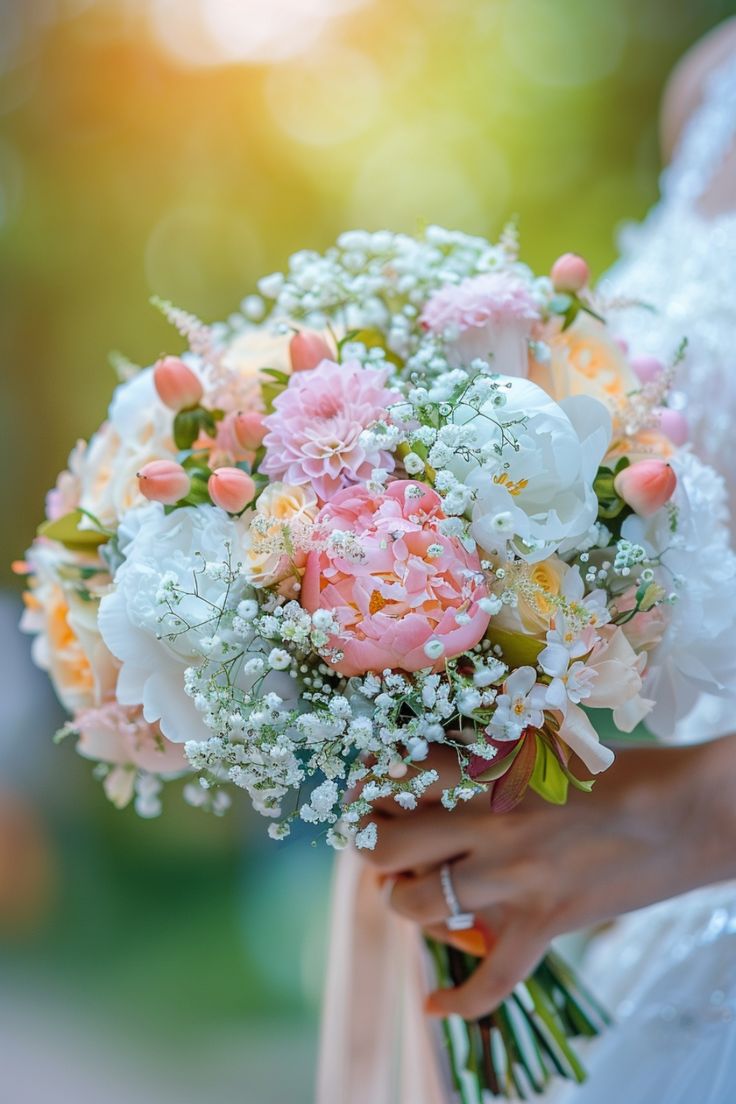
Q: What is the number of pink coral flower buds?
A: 7